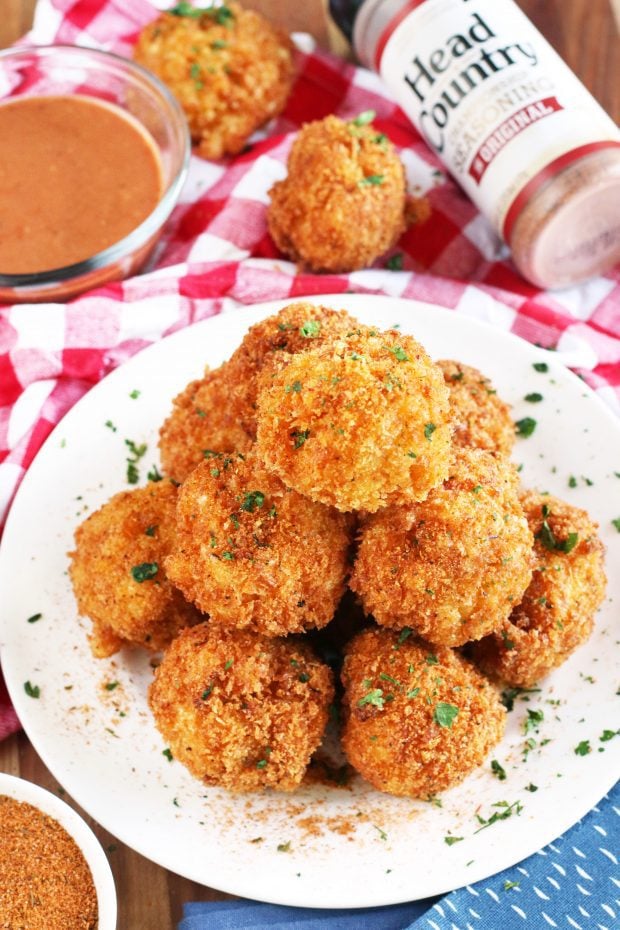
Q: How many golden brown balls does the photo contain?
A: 12